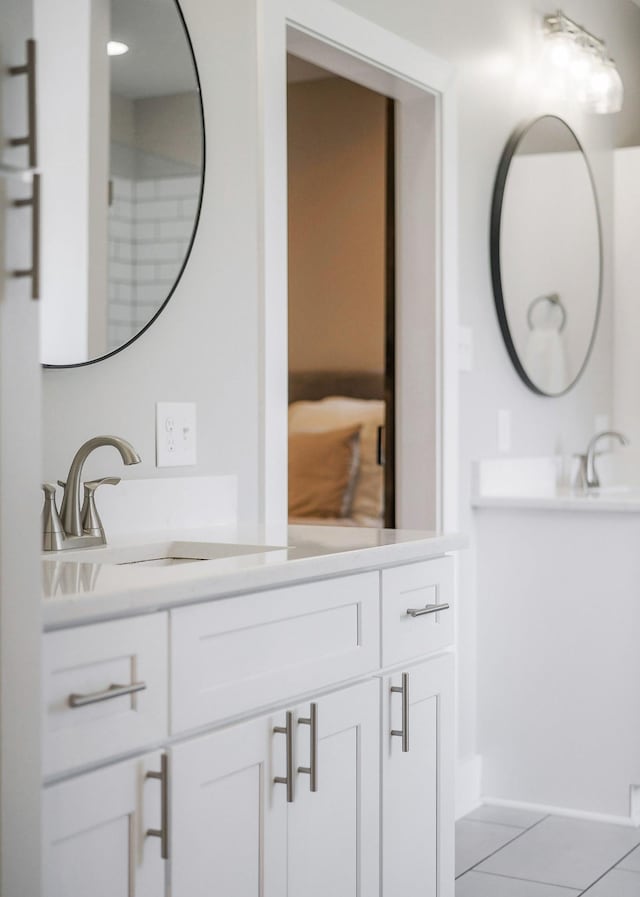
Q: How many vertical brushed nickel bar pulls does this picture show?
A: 6